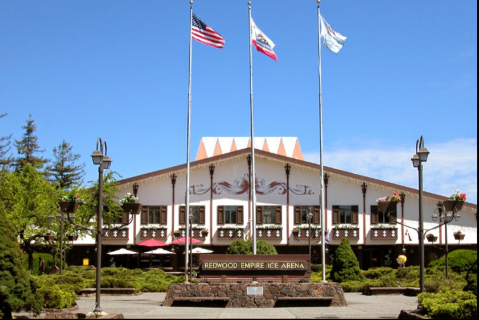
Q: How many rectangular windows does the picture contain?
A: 8